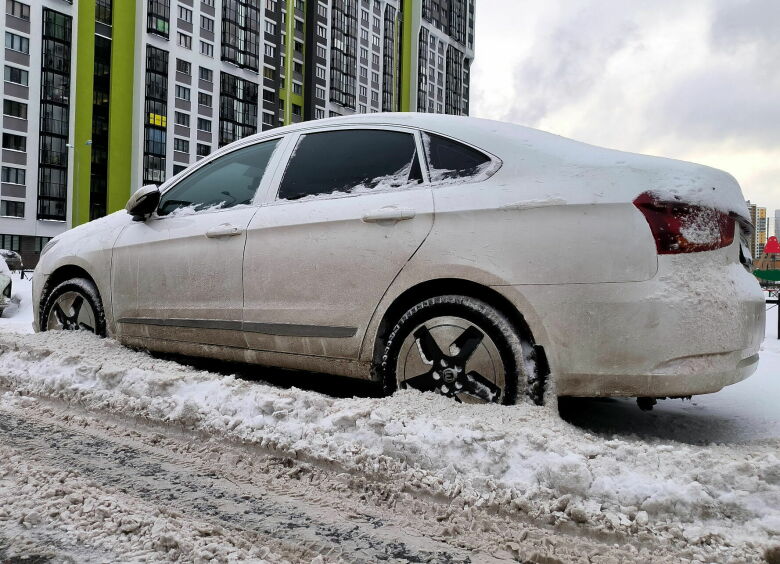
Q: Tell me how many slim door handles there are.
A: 2